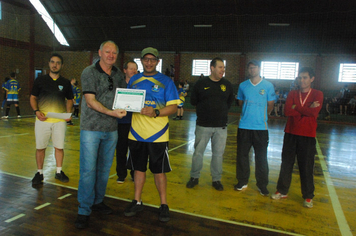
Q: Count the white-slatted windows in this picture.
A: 4